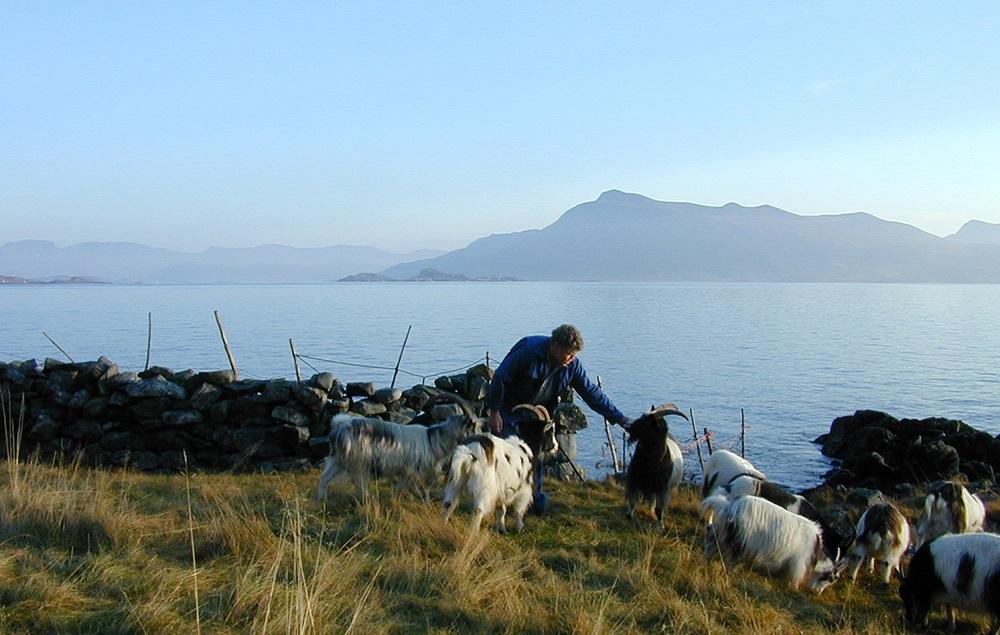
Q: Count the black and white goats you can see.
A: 9